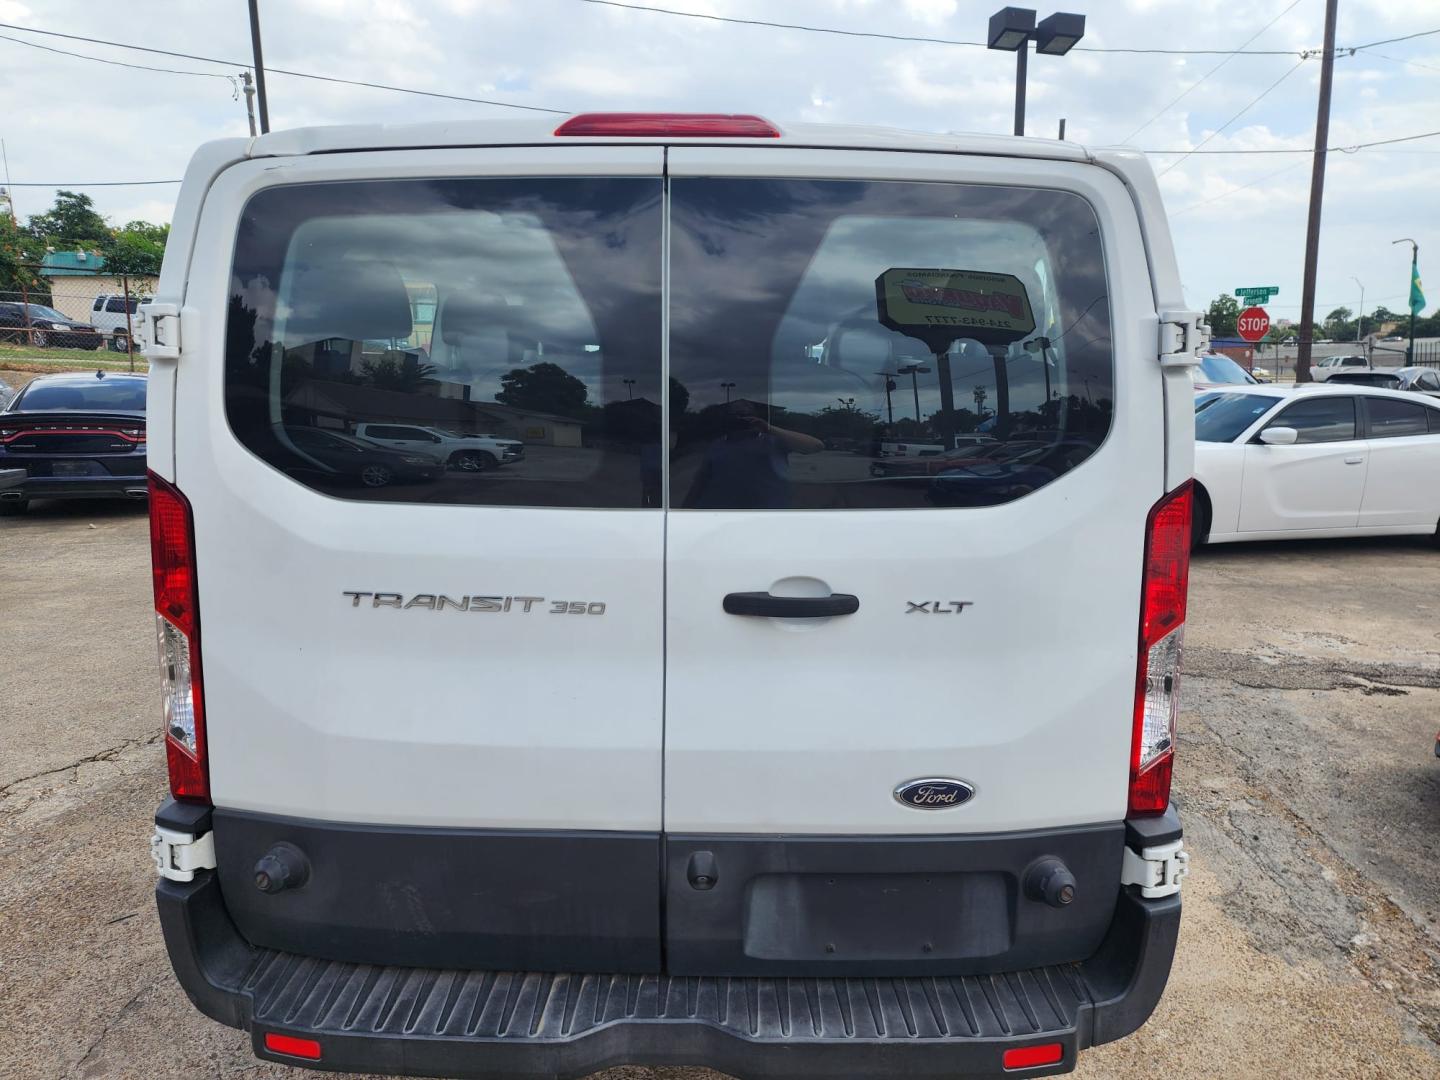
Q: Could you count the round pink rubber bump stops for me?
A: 0